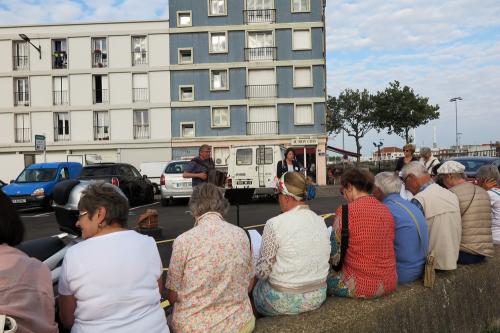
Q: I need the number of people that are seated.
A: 9